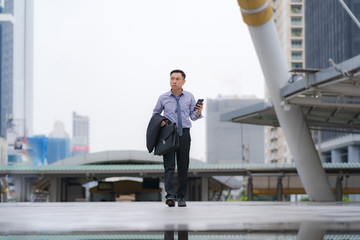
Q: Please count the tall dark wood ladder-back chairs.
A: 0